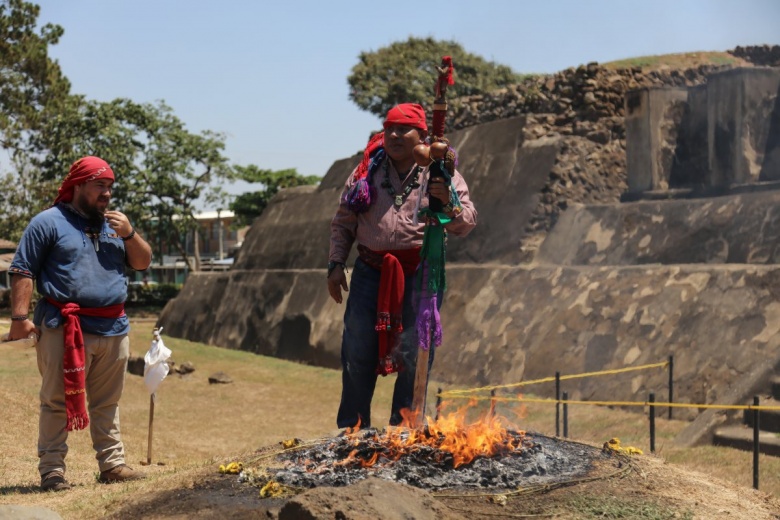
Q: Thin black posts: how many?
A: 7